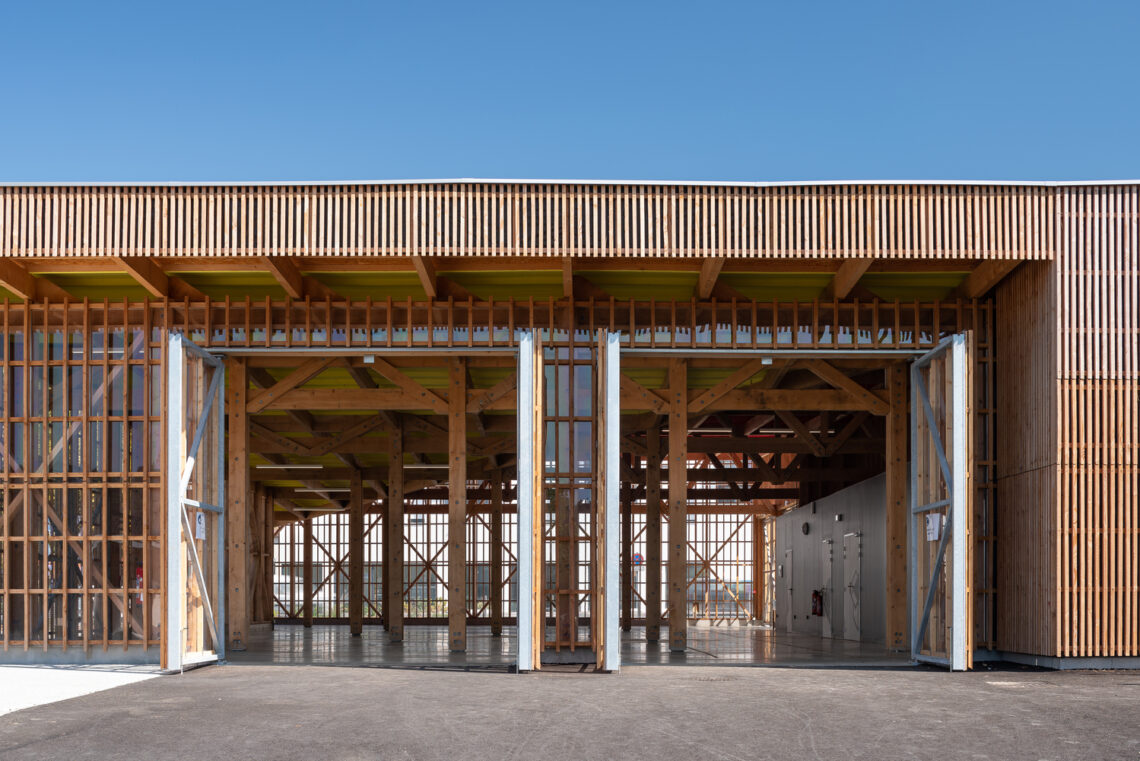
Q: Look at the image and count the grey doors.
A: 3